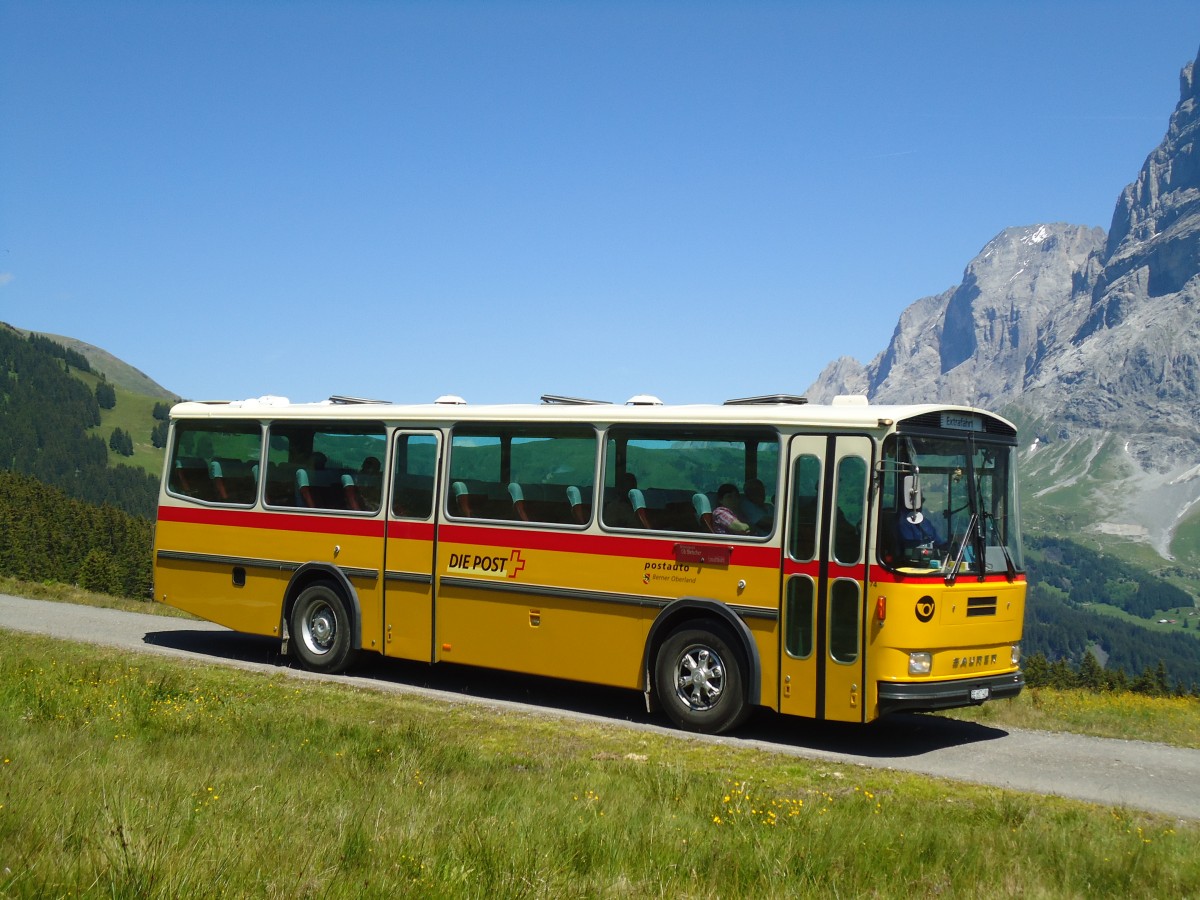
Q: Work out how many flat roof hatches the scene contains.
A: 3